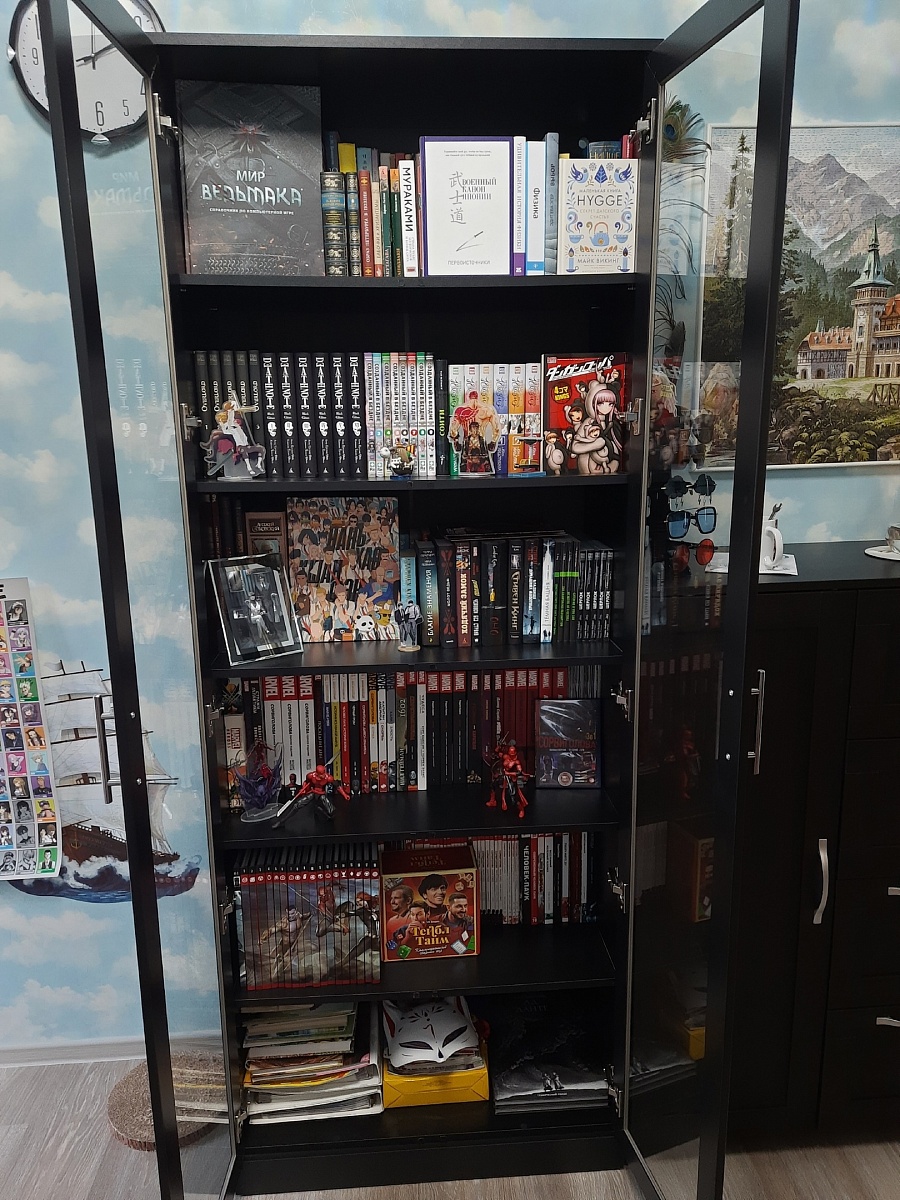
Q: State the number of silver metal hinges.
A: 10